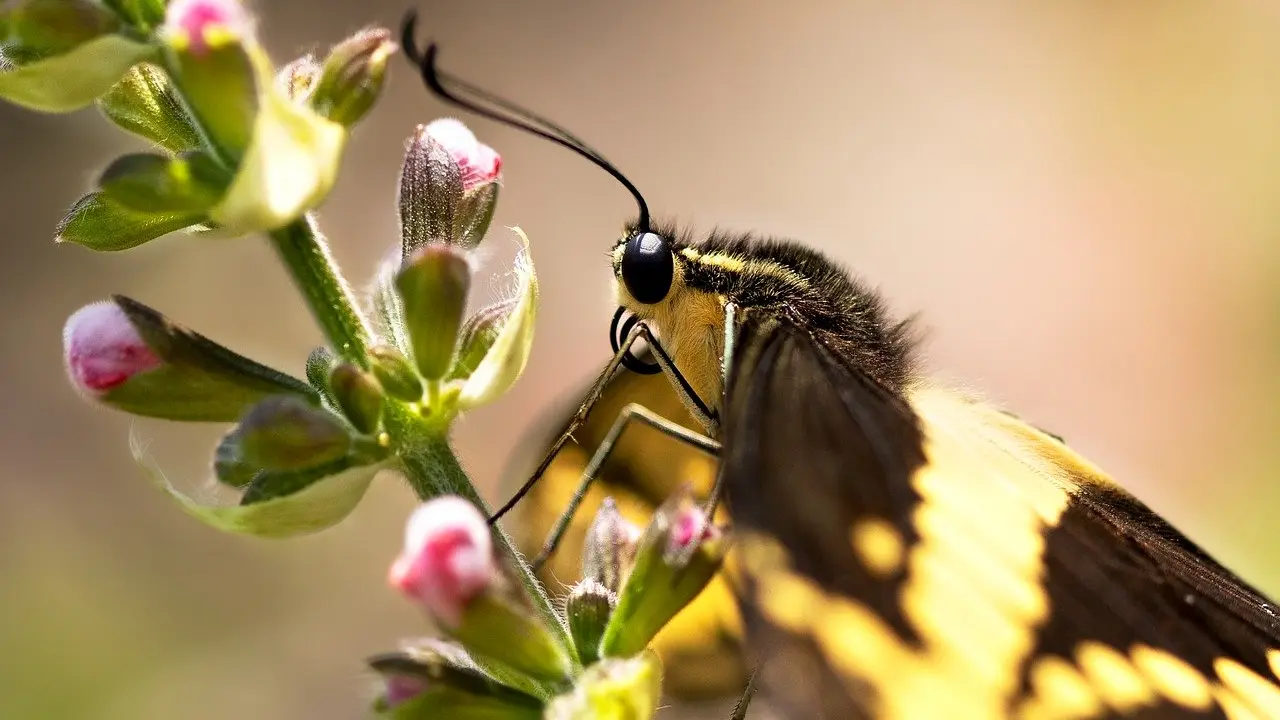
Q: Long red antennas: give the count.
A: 0